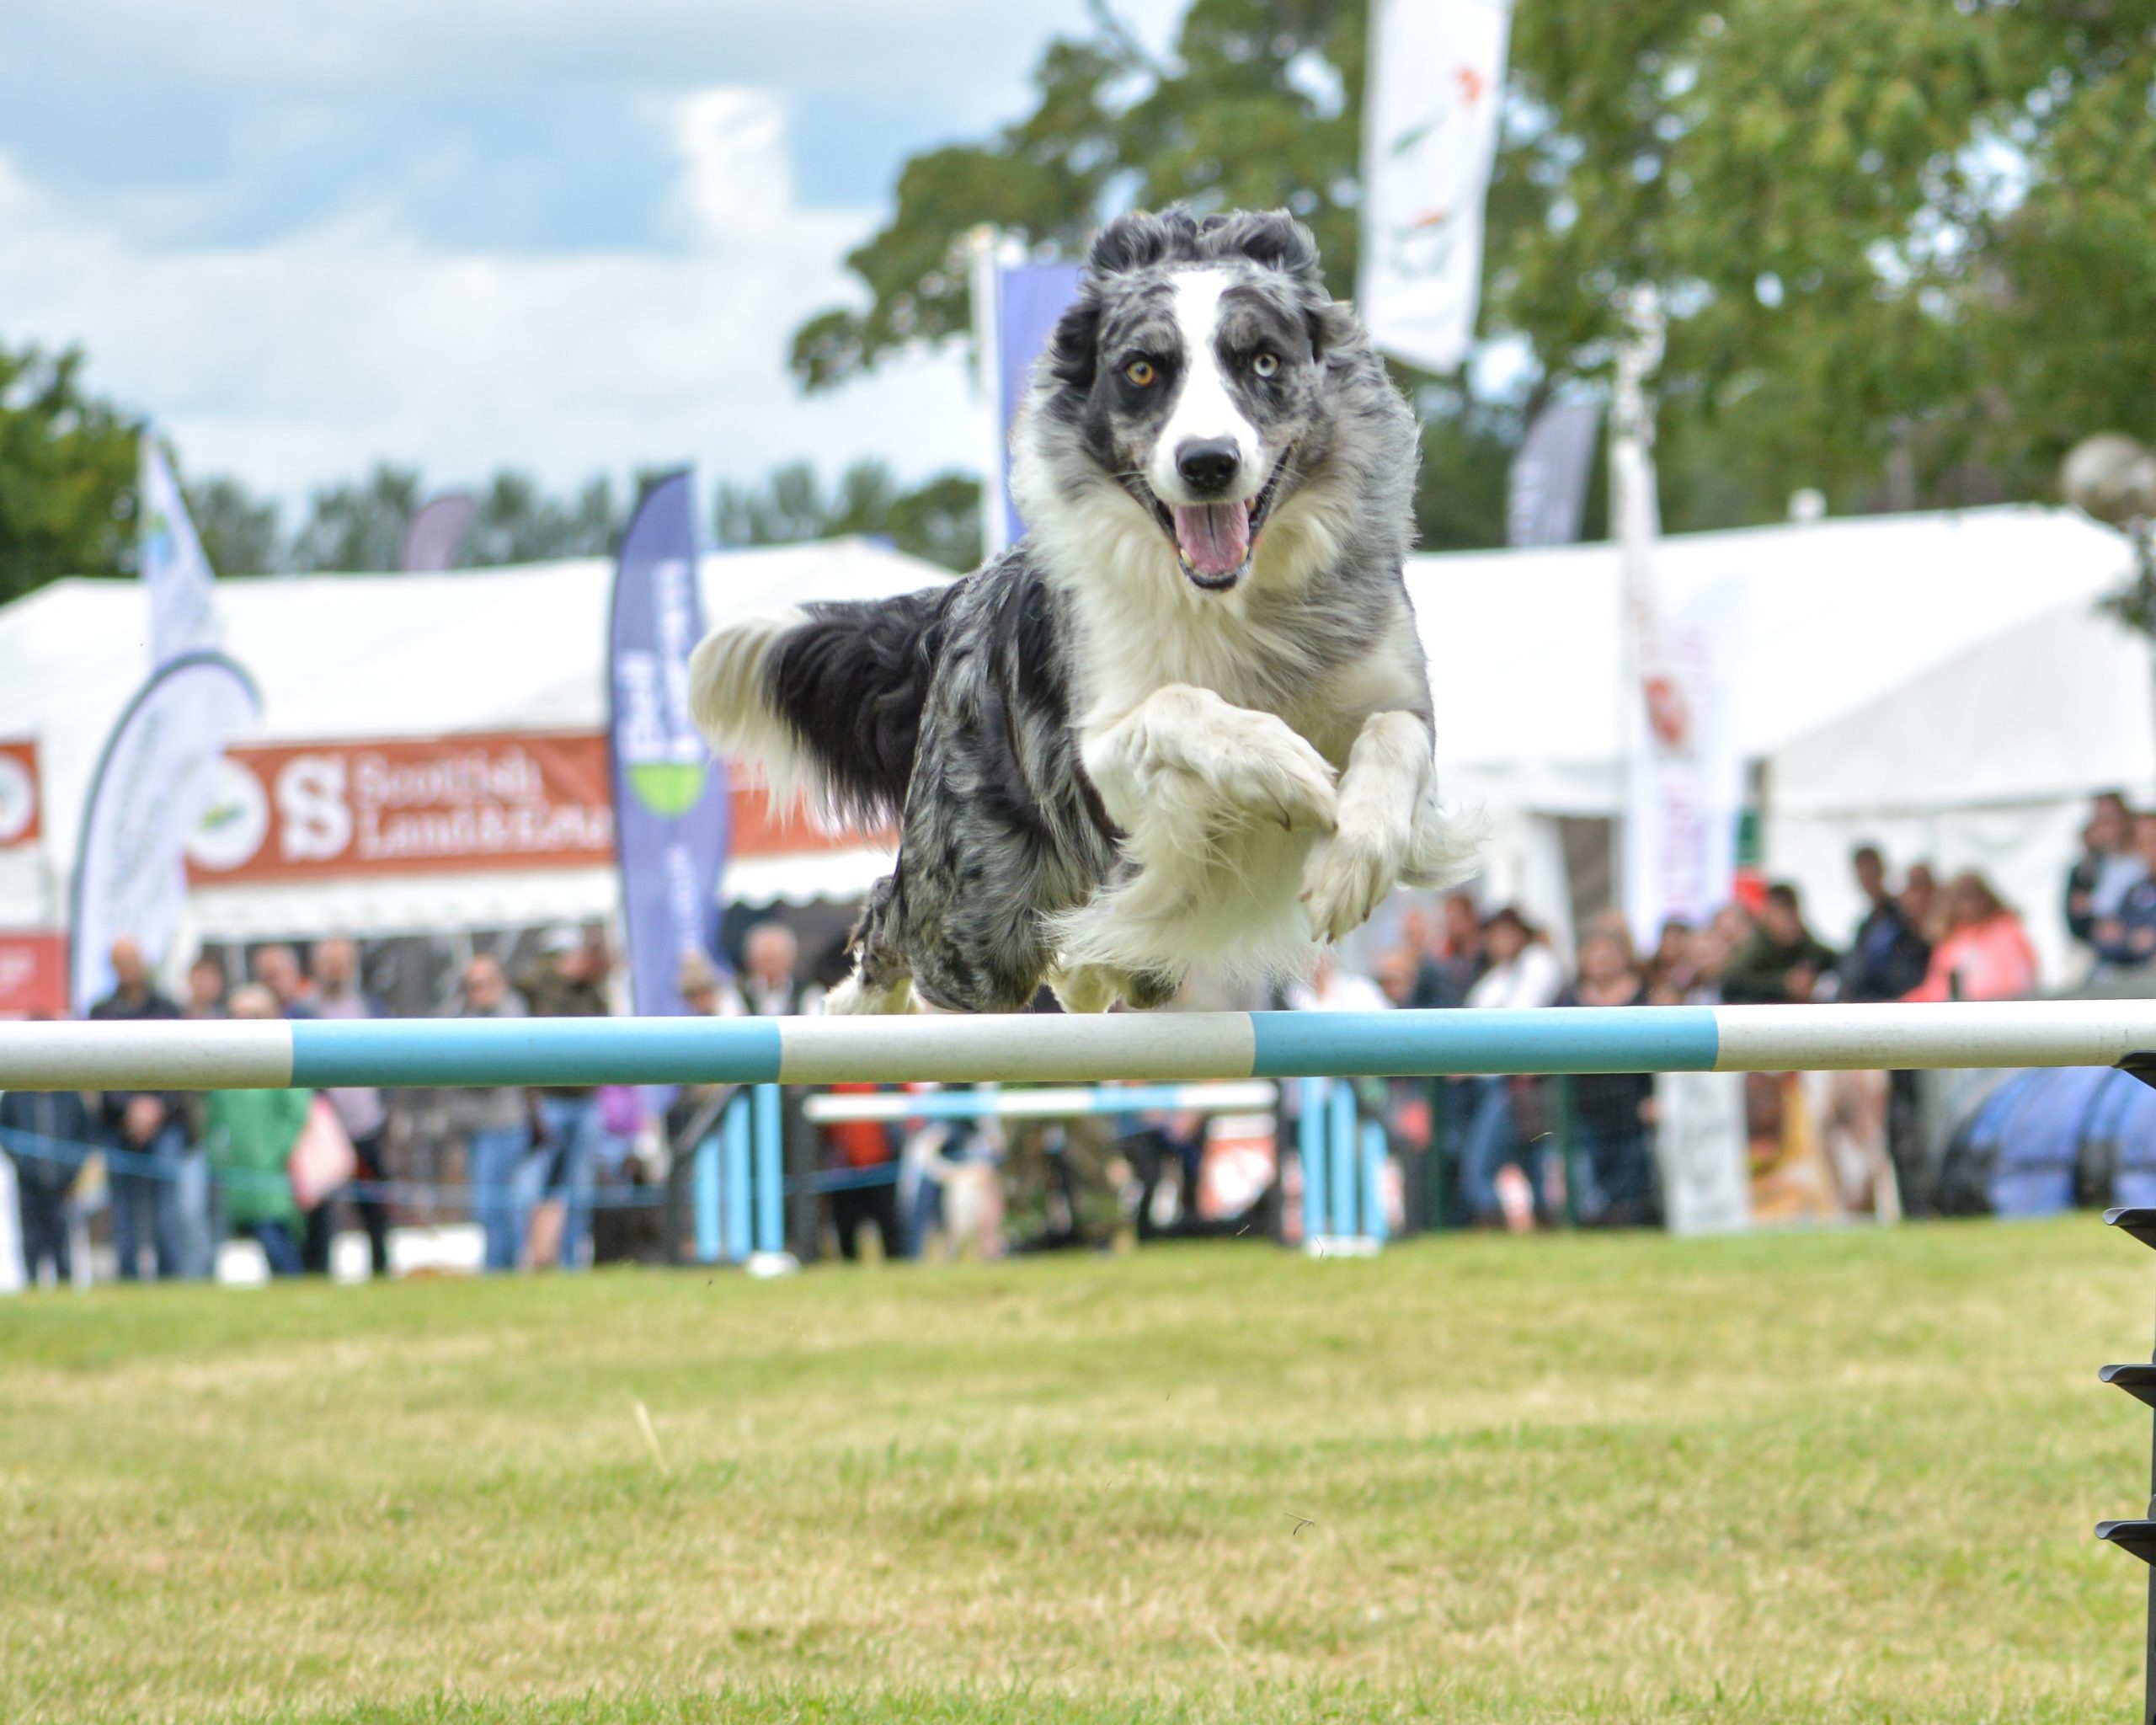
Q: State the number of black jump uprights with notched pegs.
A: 1